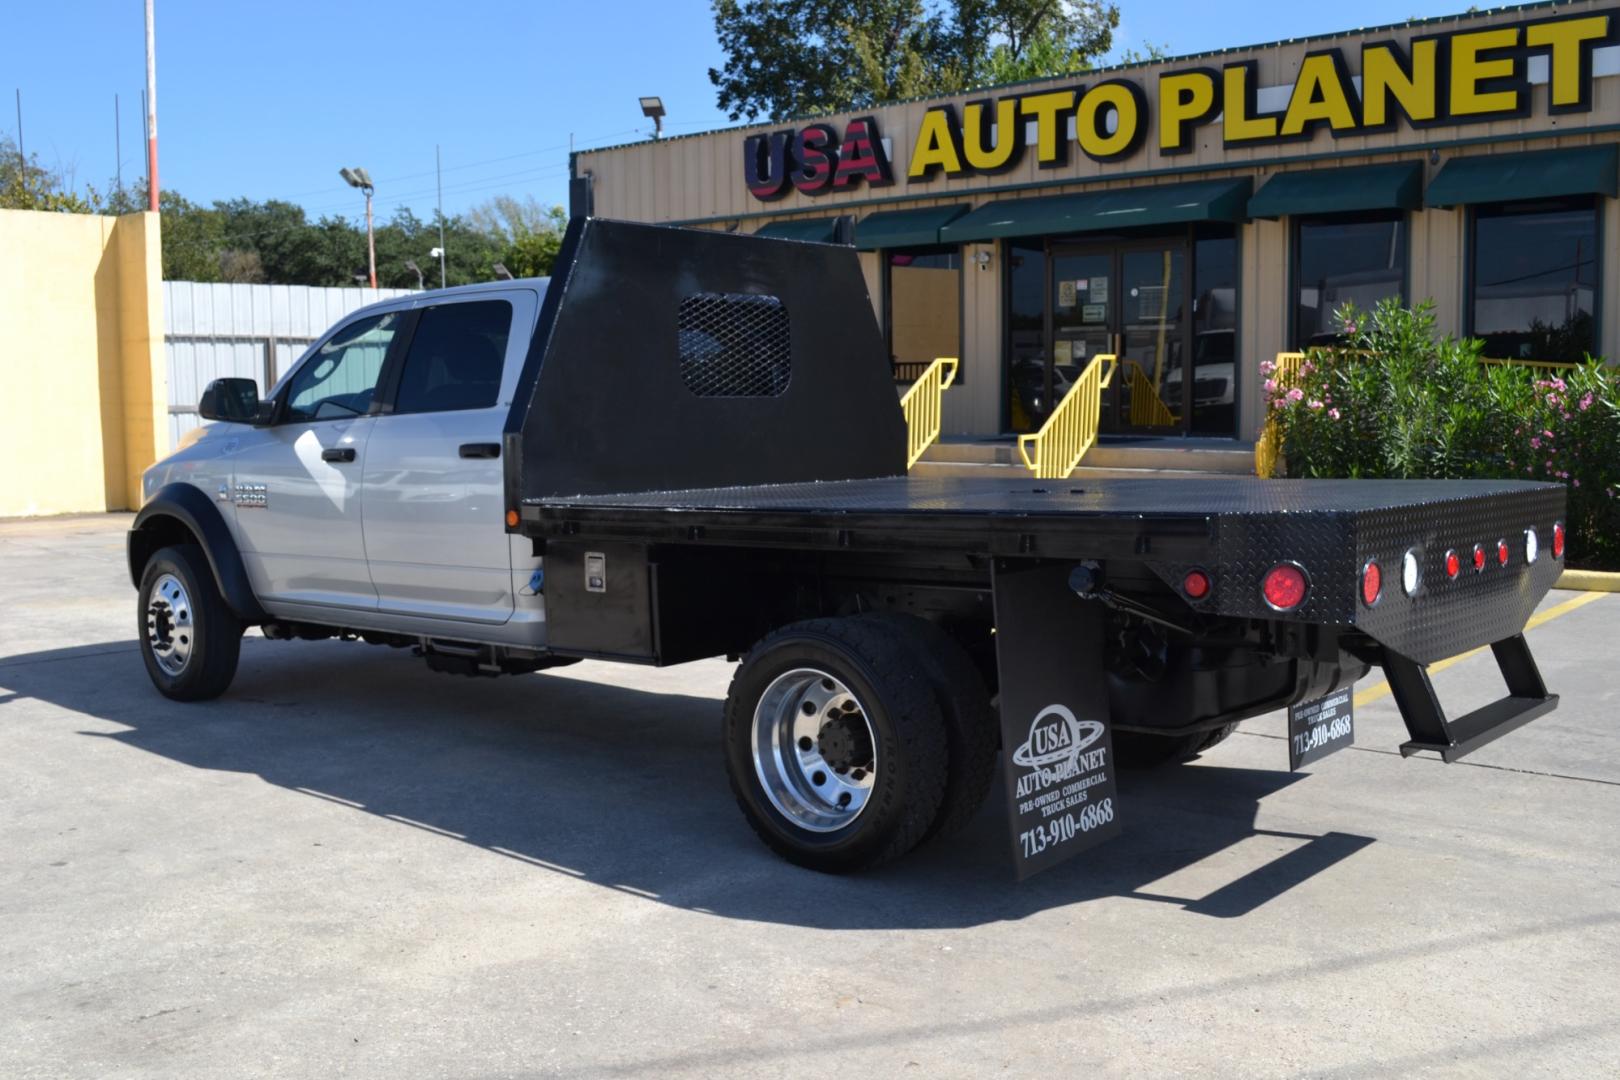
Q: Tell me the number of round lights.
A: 10